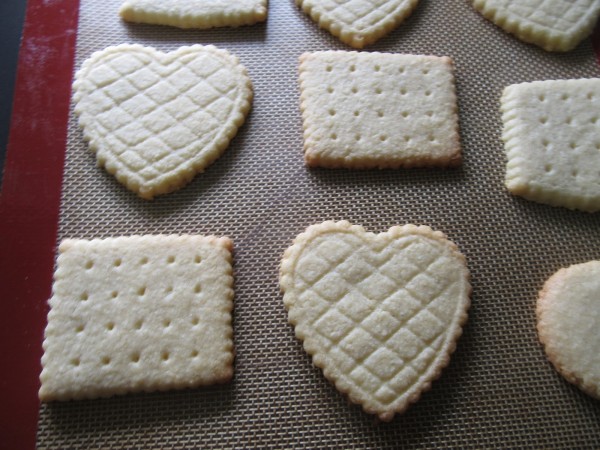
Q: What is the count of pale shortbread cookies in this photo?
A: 9